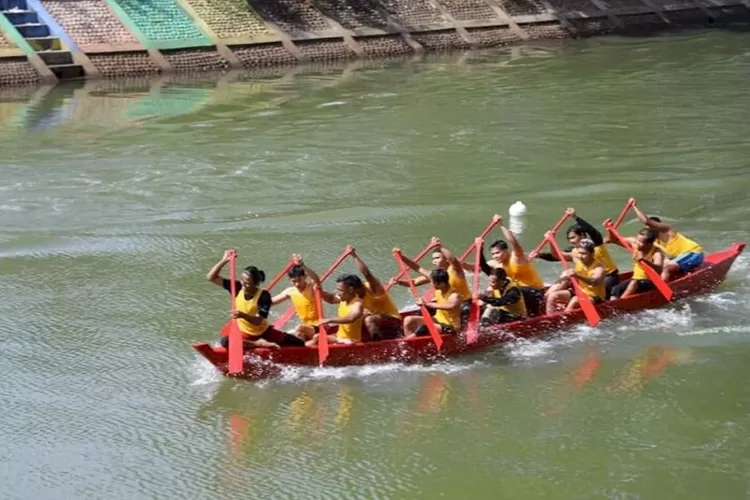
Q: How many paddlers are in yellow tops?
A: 12